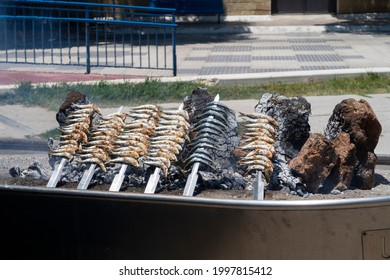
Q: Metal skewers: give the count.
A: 6